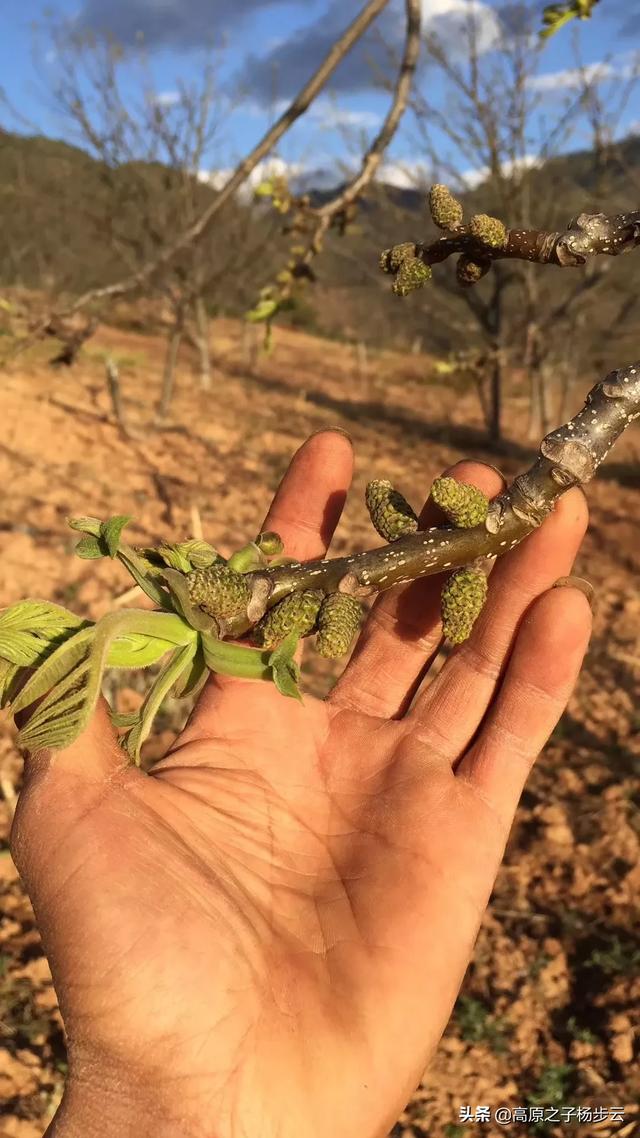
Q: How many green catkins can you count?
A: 11